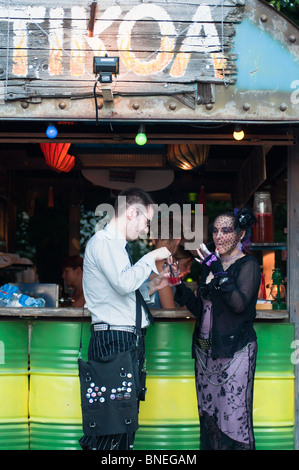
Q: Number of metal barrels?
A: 4